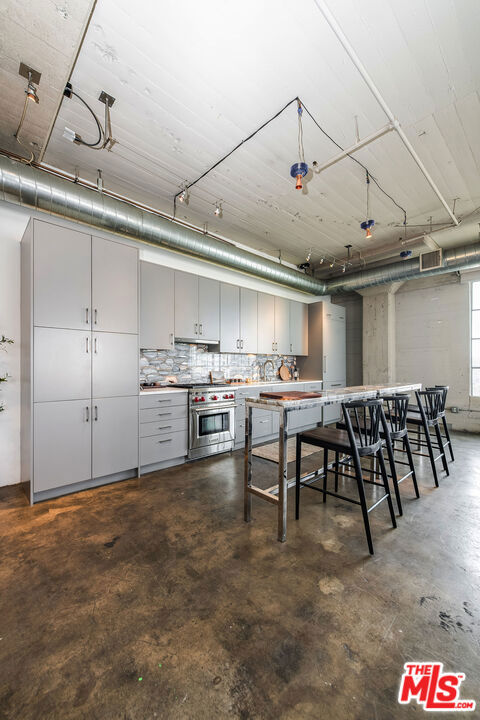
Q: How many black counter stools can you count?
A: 4